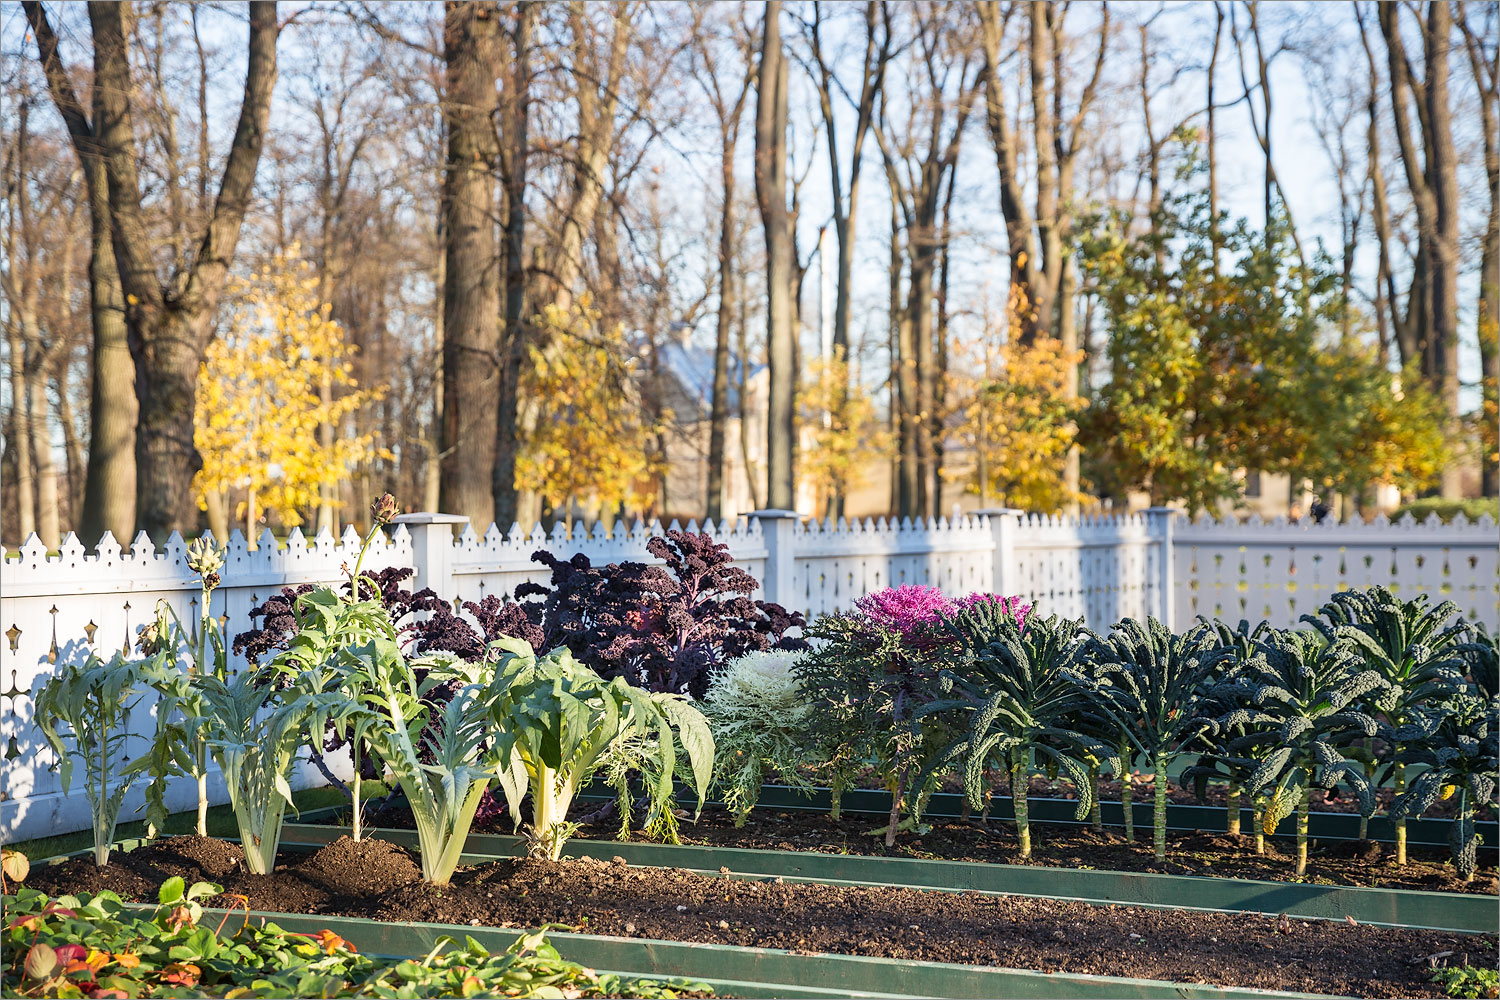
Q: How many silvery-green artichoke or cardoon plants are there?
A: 6